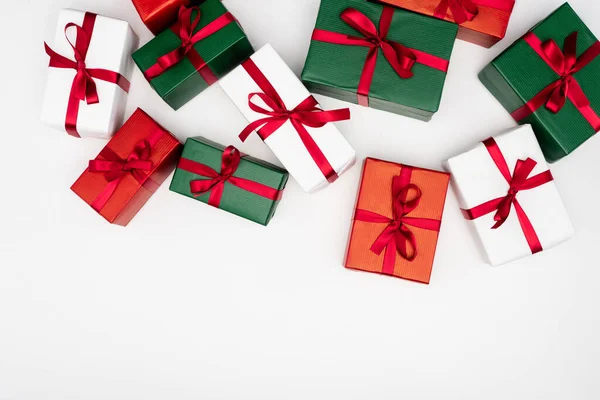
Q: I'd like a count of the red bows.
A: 10